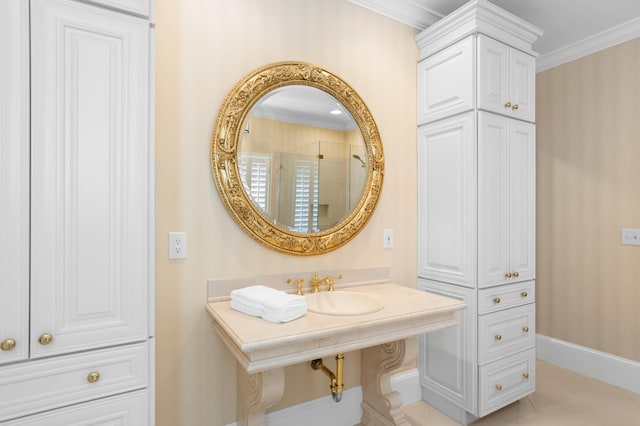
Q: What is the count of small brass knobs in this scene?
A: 13